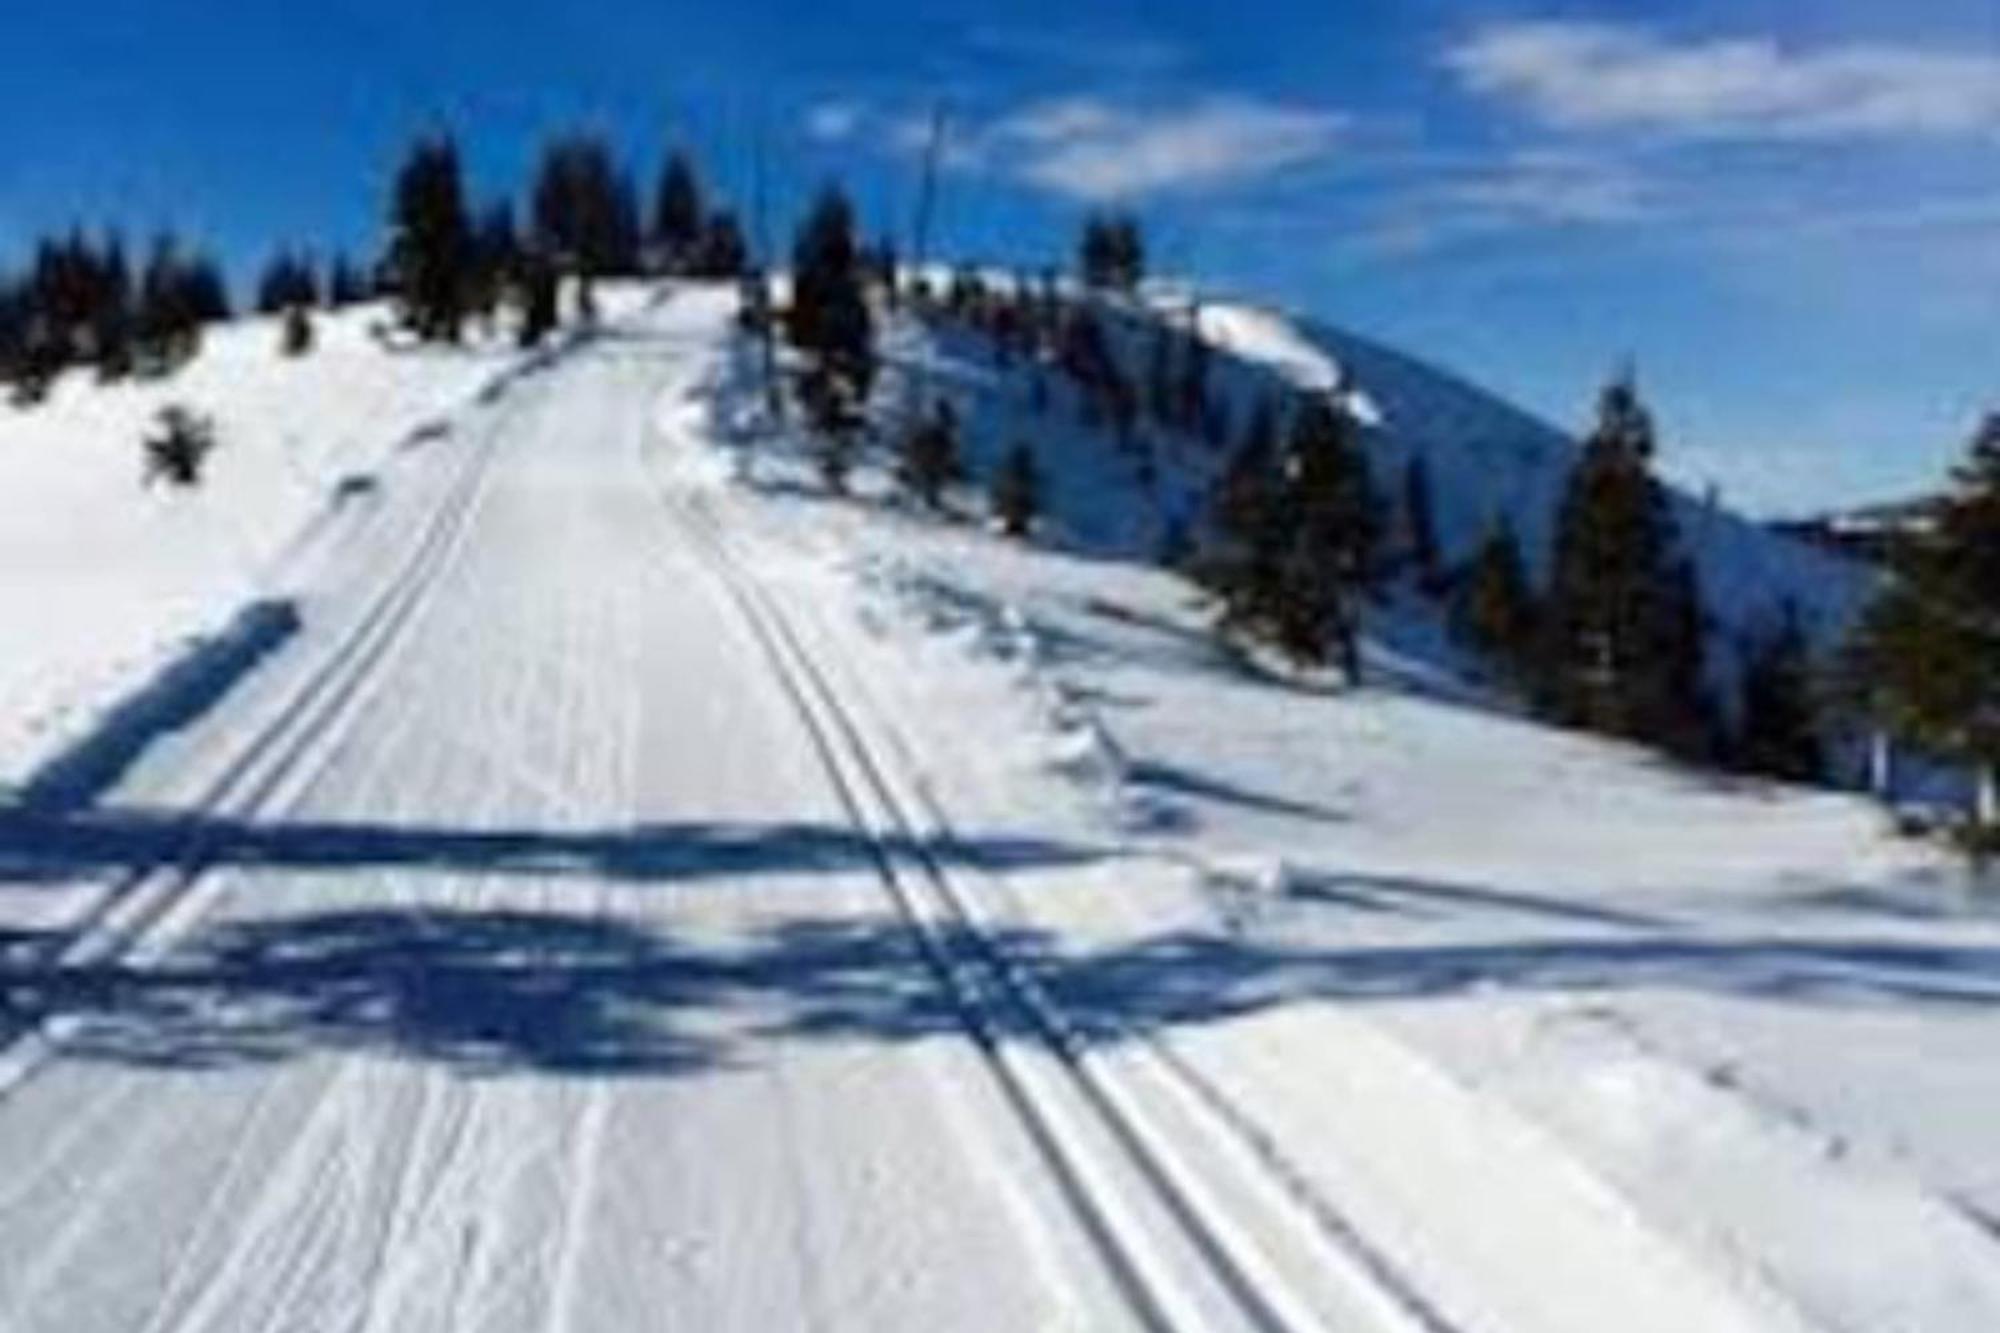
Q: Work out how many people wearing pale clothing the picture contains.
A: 0